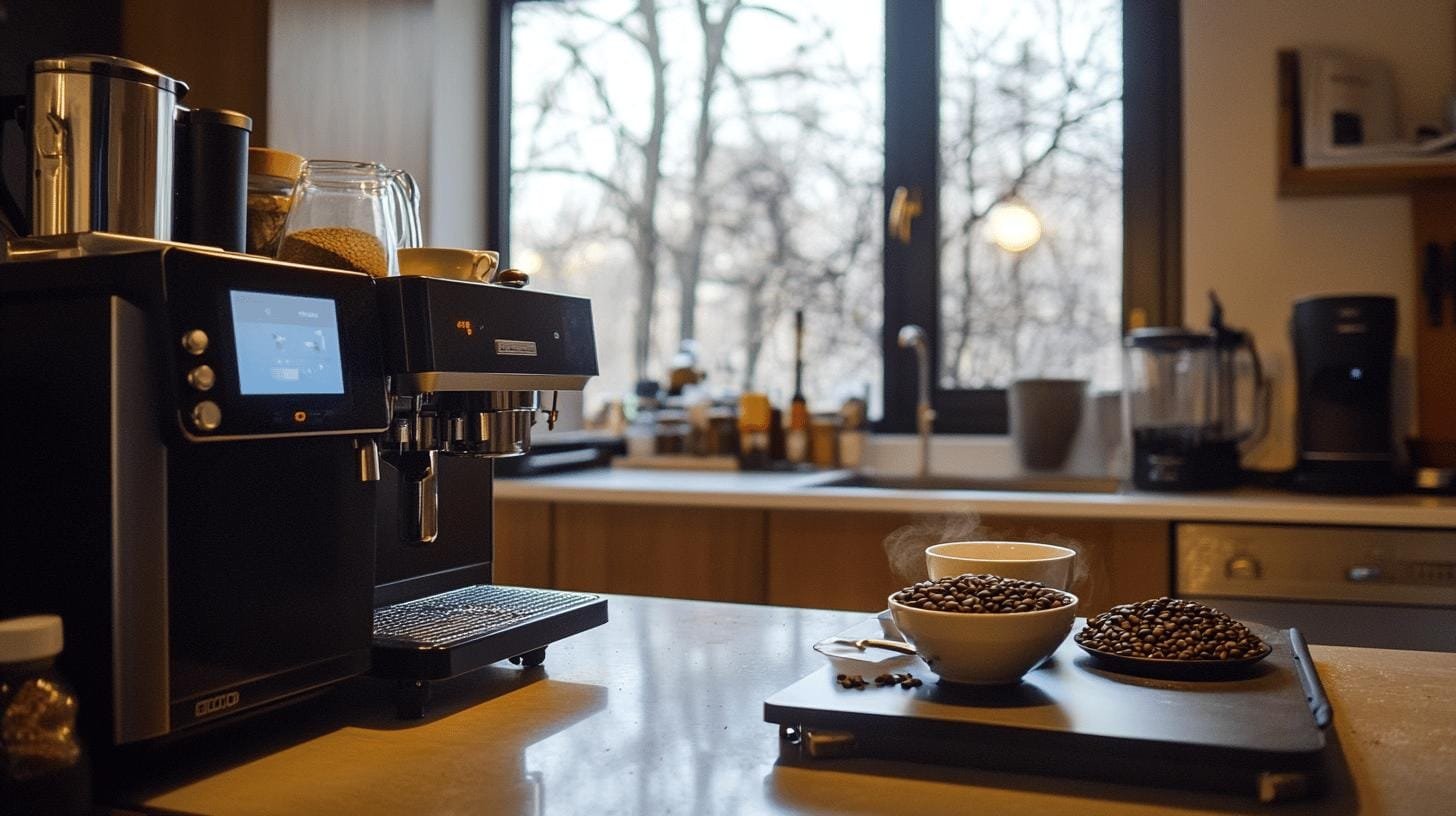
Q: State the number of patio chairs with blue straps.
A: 0